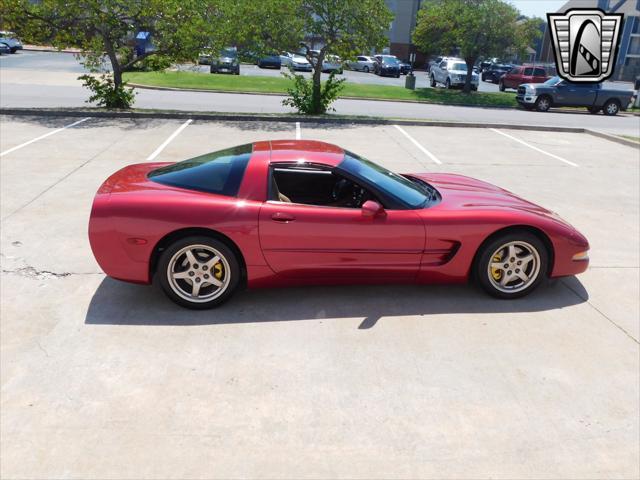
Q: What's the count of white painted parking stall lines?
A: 5